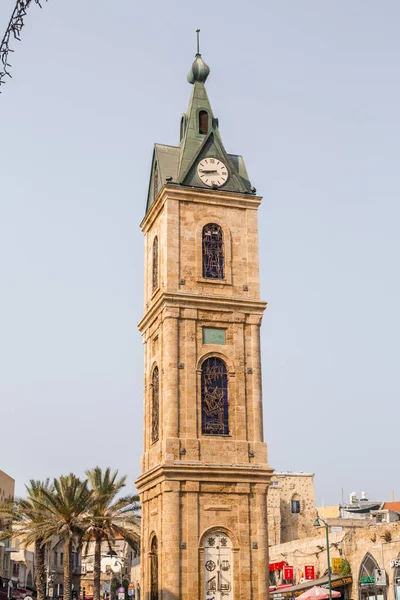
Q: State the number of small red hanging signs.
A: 2